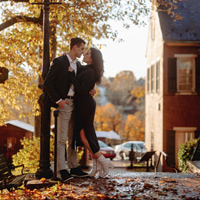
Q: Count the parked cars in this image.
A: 2